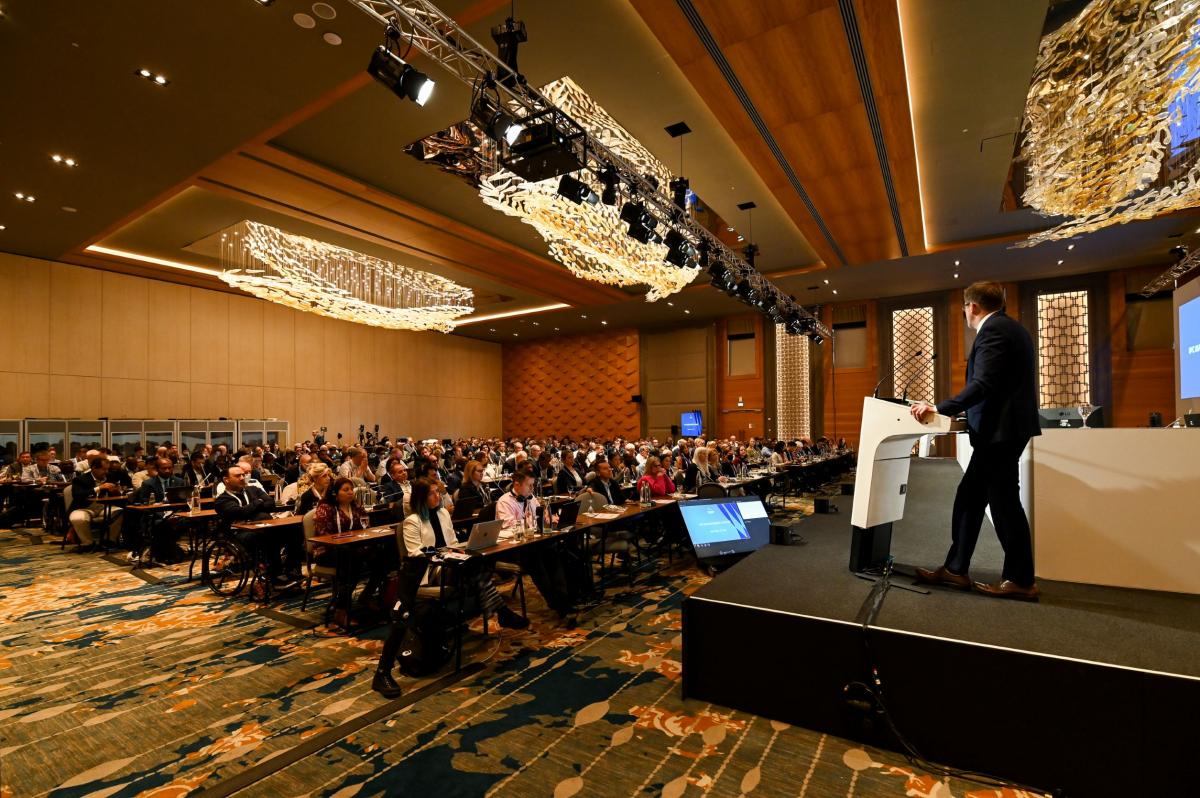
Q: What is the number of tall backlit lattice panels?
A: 3